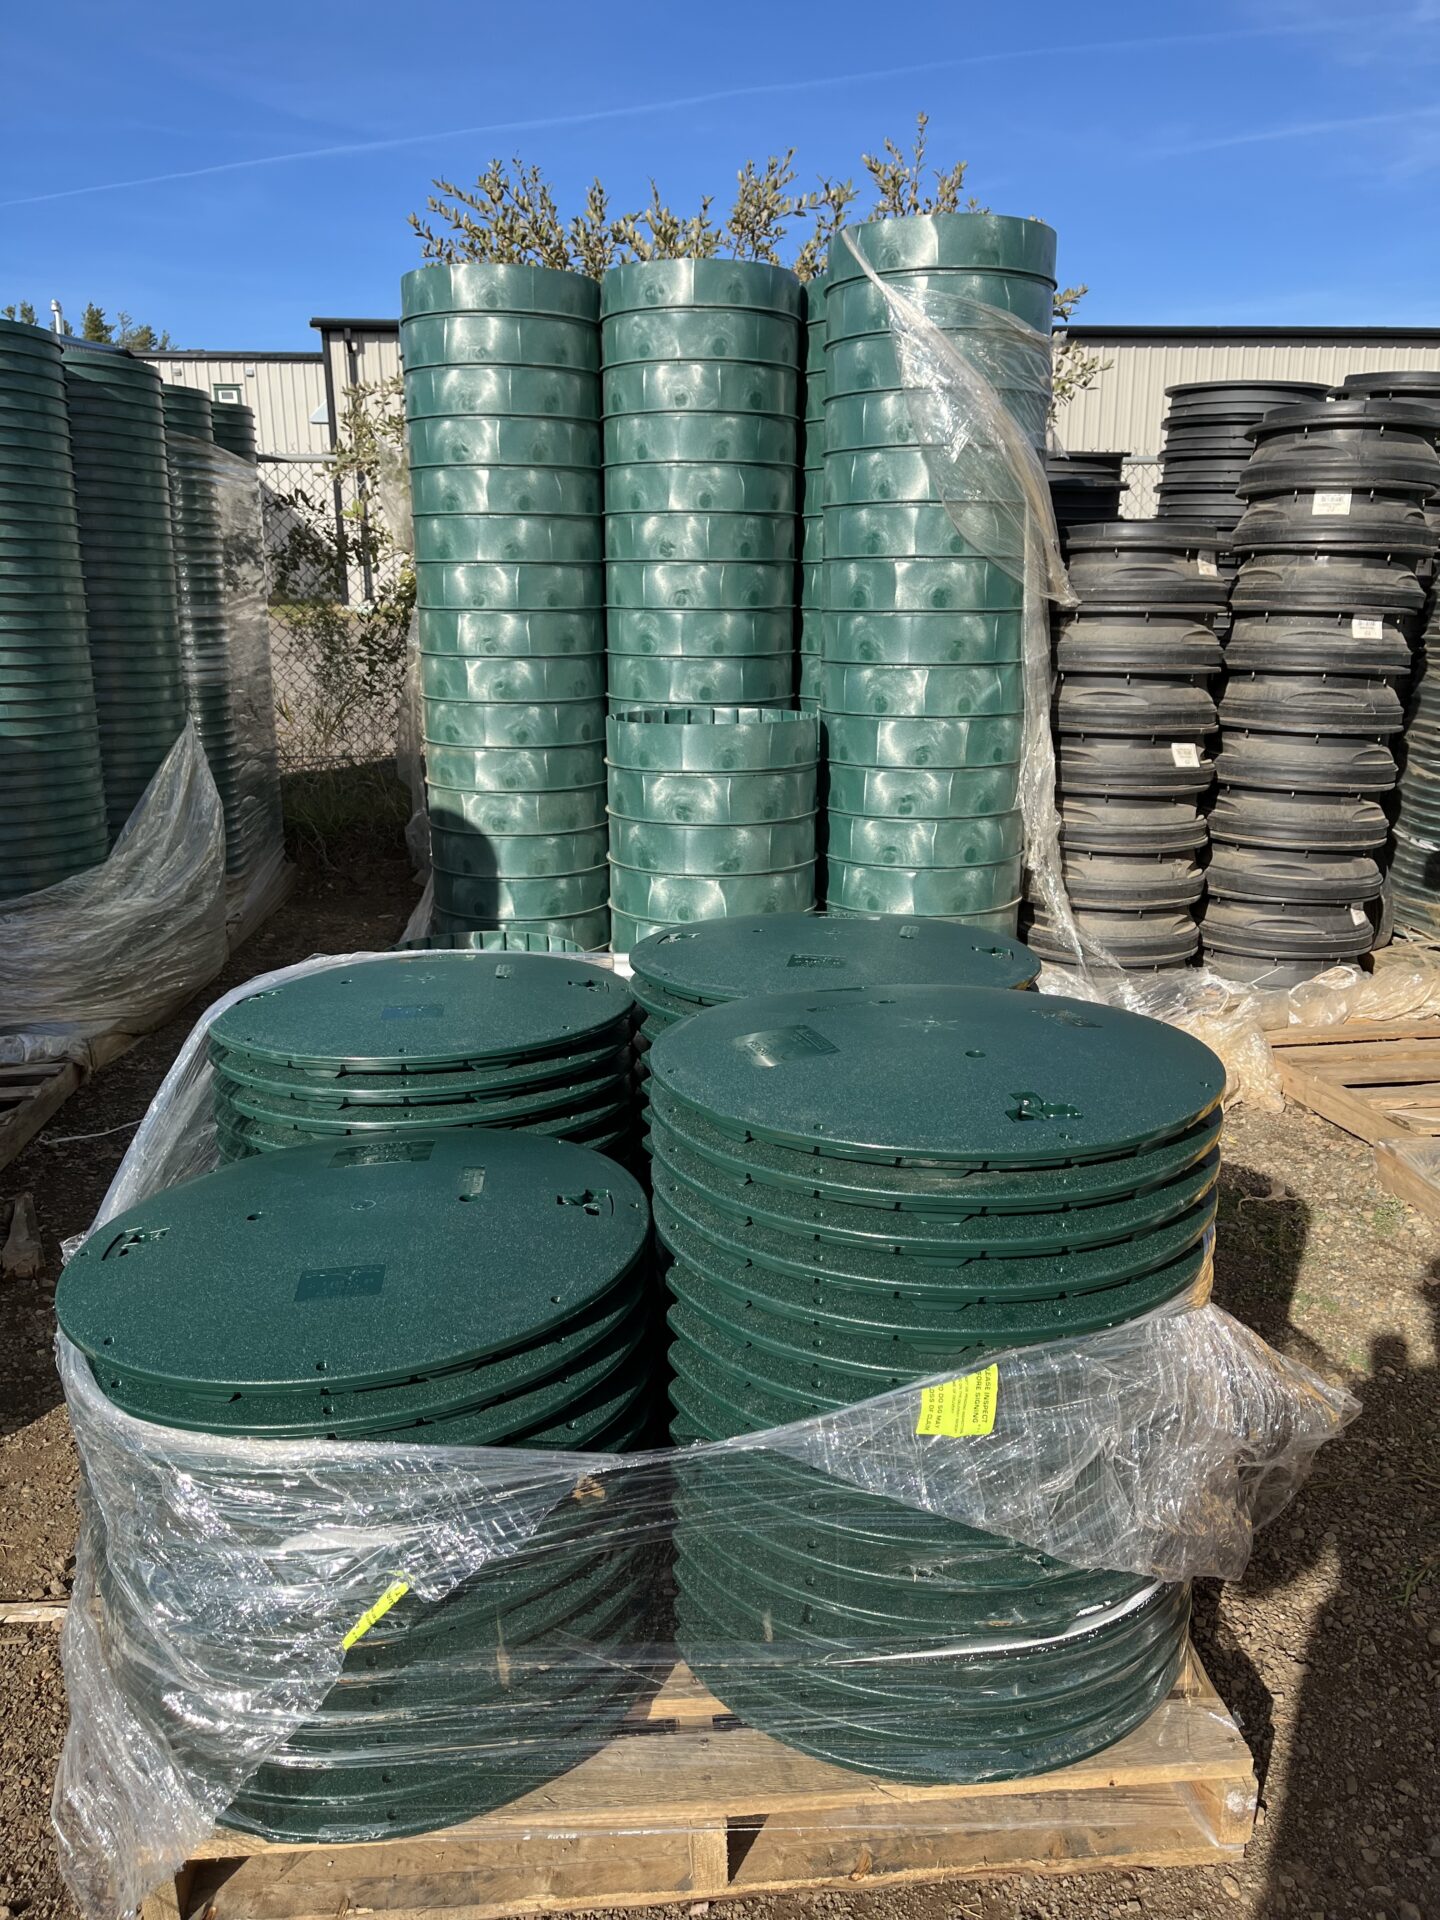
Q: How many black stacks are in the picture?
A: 5